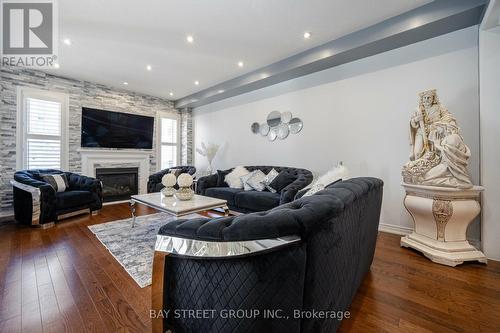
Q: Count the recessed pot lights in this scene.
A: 9